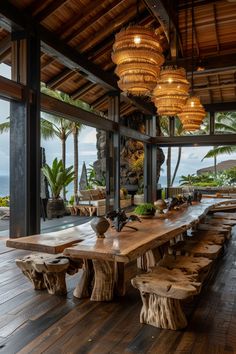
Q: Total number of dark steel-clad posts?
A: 3